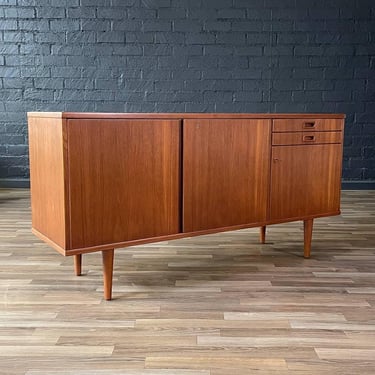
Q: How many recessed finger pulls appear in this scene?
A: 2